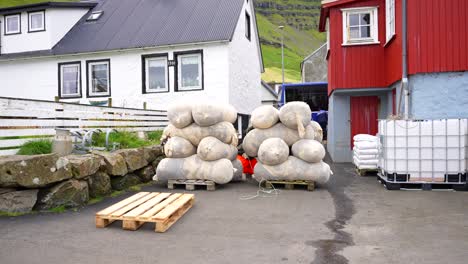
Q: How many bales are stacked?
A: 12